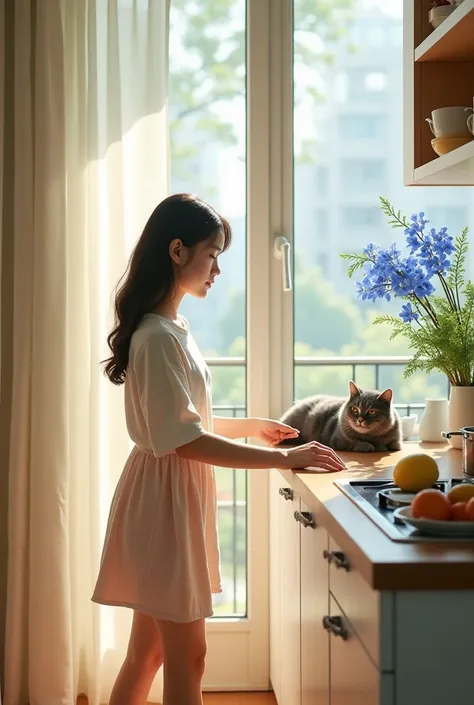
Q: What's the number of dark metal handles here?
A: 4